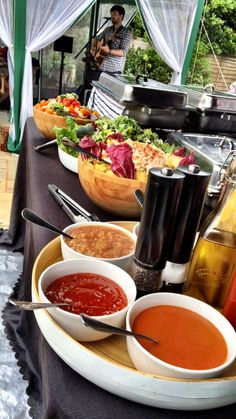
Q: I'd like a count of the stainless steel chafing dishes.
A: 3